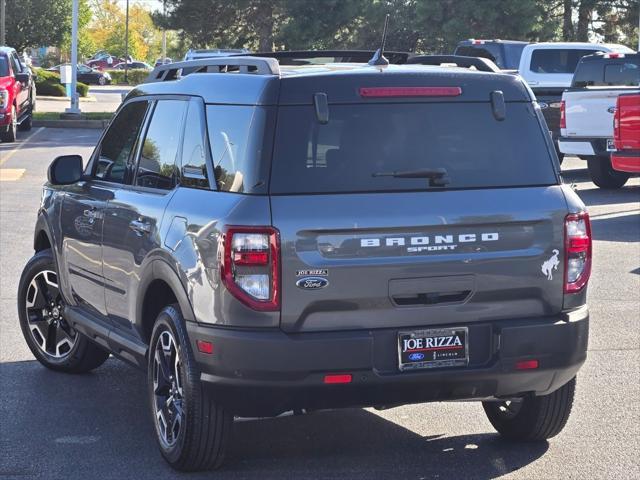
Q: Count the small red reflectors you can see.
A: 3